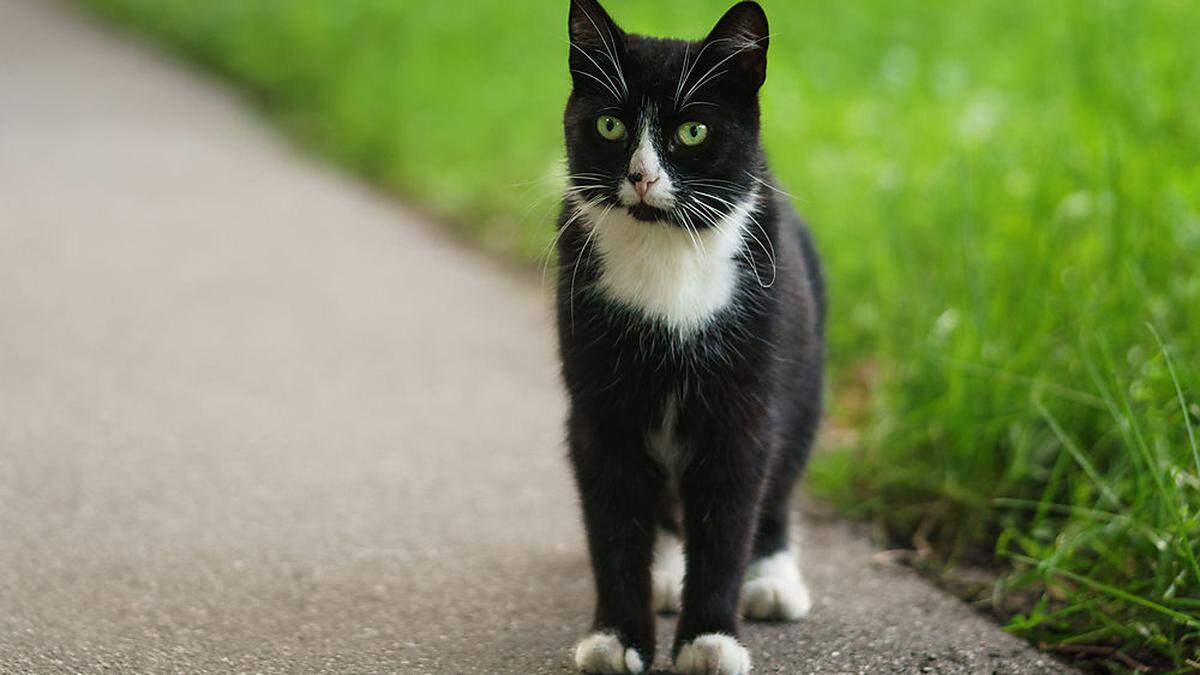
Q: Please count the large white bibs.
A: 1